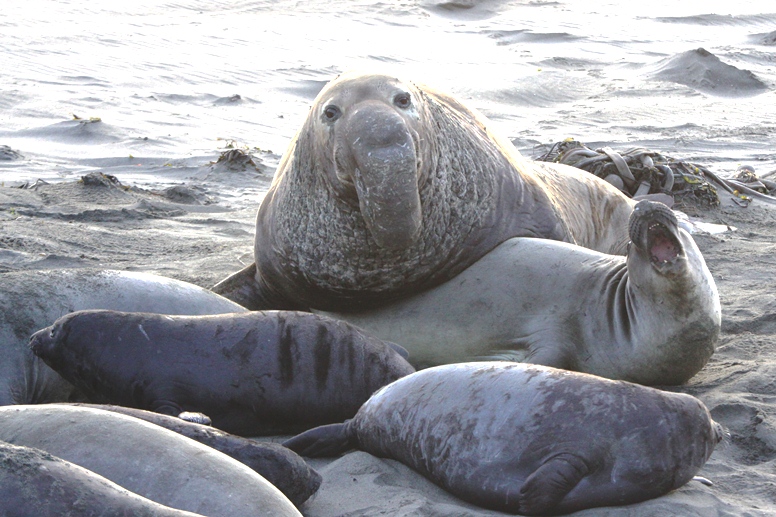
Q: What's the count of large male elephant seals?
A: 1